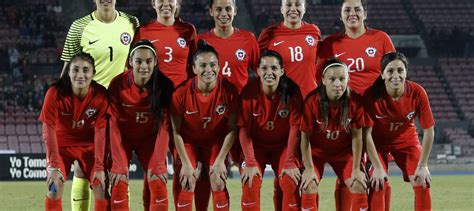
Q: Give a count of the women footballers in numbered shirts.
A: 11